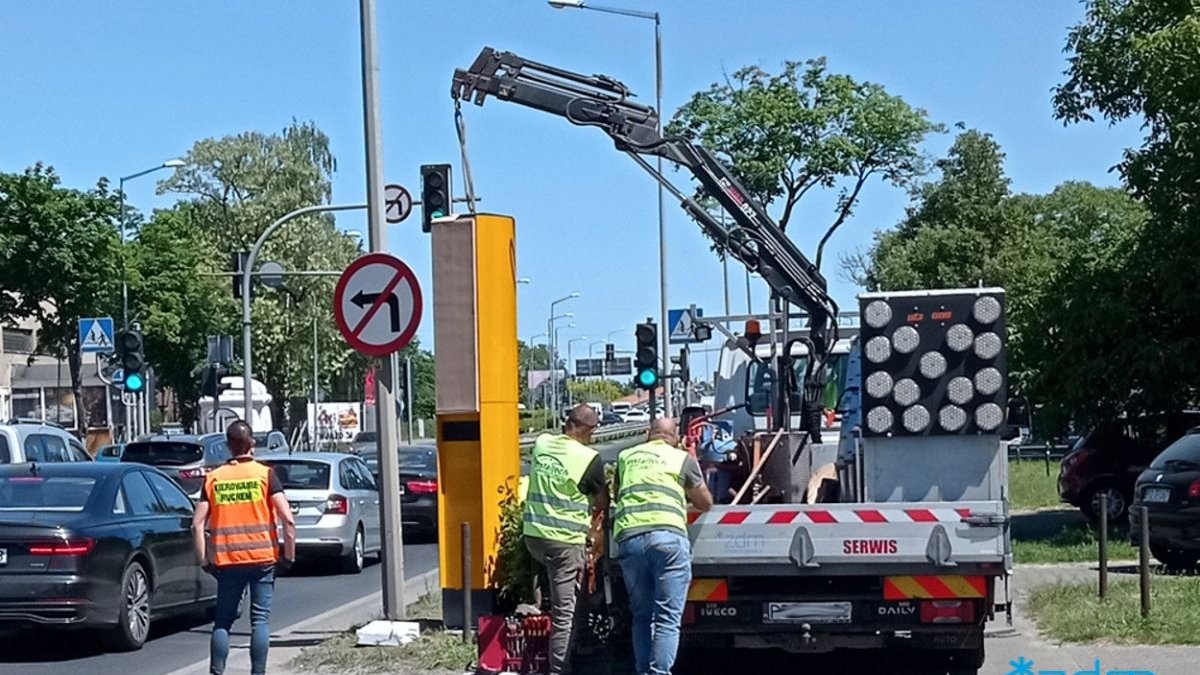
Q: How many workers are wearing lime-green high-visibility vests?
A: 2